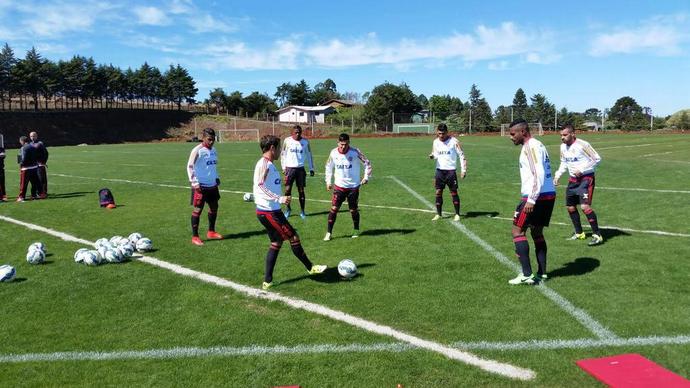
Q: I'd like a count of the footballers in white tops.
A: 7